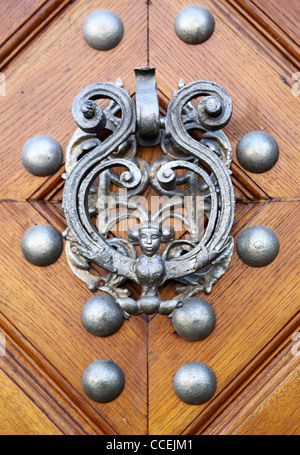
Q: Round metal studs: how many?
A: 10